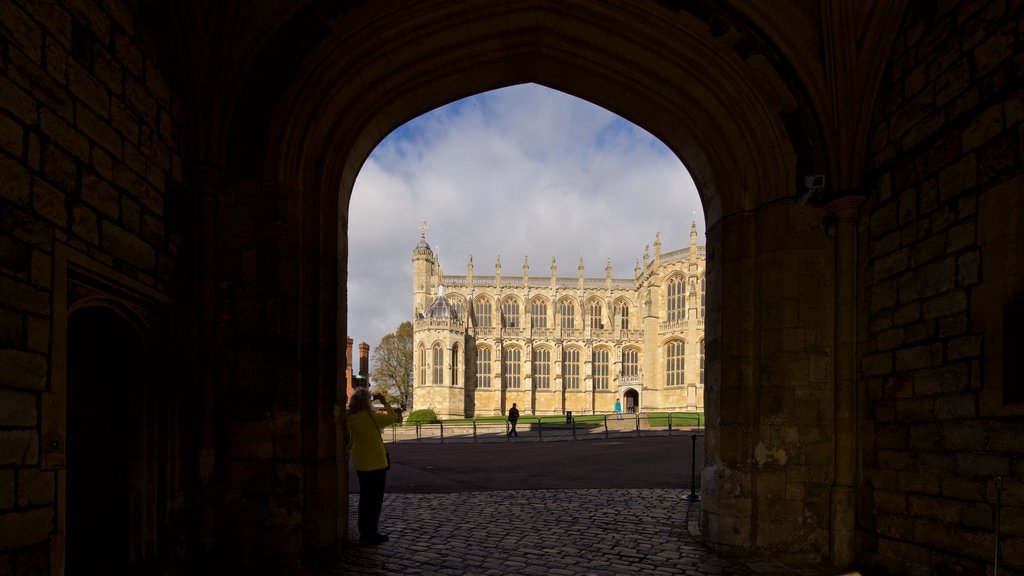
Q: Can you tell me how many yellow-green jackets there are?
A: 1